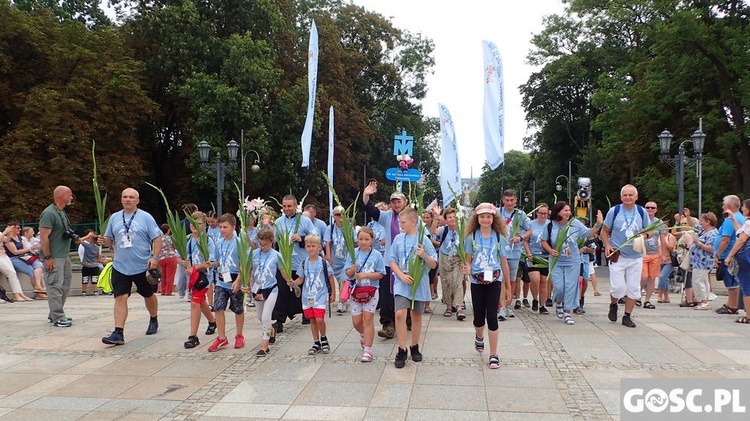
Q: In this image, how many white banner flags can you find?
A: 4